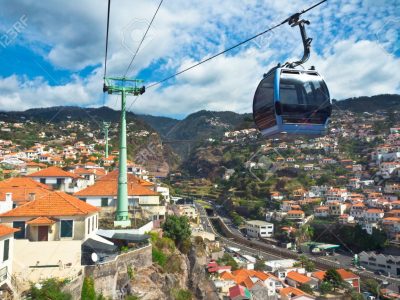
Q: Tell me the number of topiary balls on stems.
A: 0